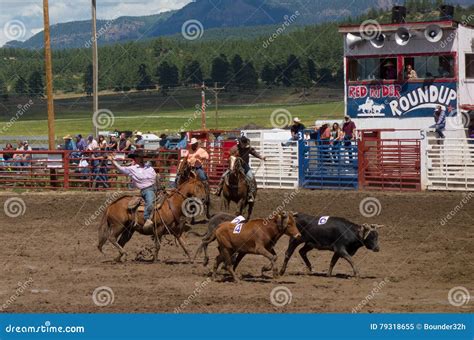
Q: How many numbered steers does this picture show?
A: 3